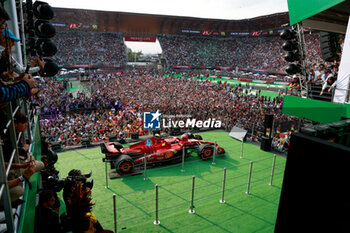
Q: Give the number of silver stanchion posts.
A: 11